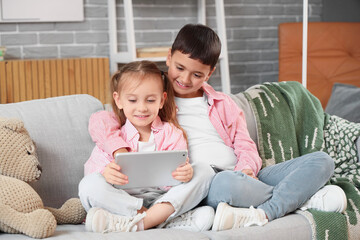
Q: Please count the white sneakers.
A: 4